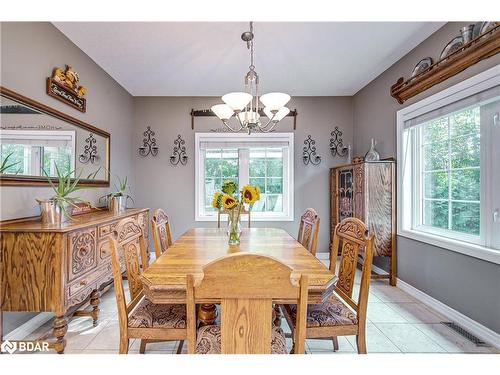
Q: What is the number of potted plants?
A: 2